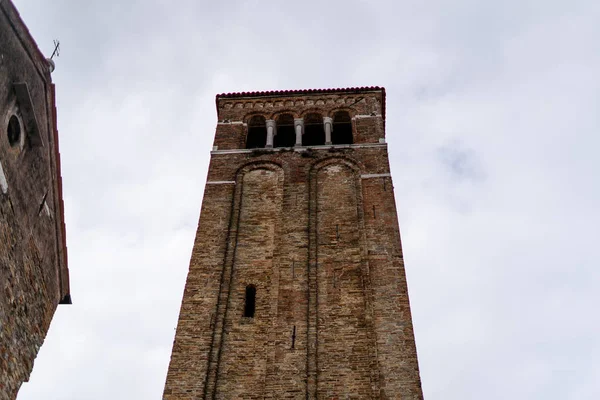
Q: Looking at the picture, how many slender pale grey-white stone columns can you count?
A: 3